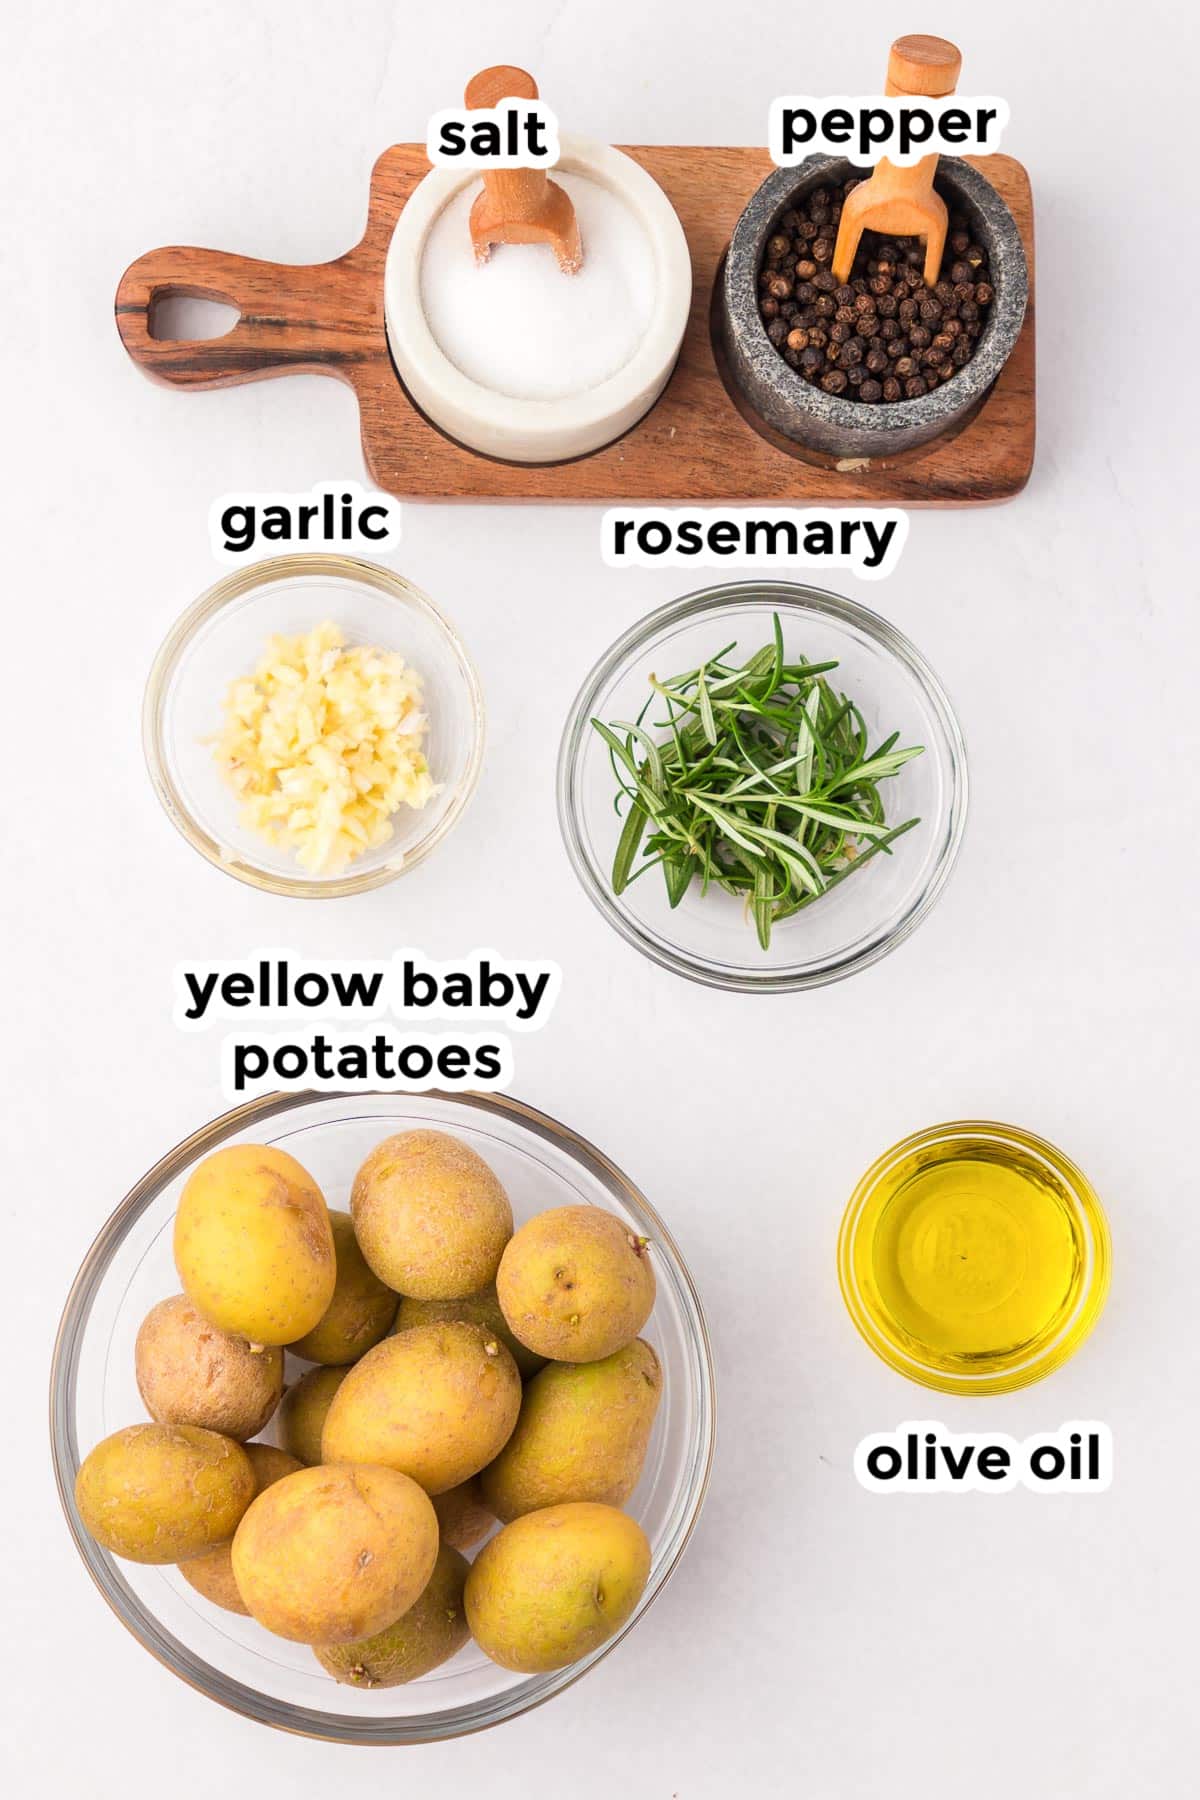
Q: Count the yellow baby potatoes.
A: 15